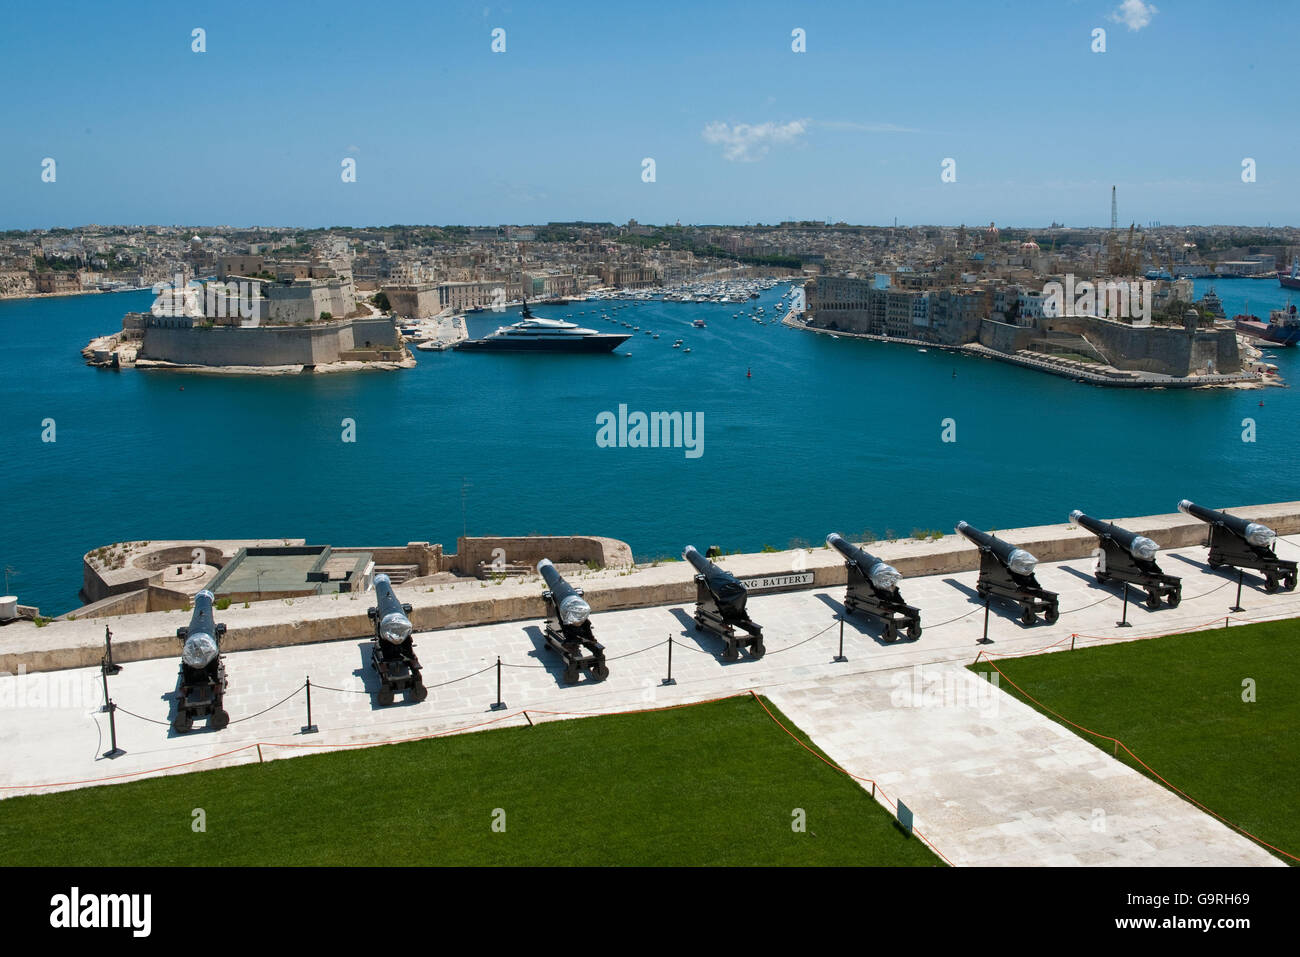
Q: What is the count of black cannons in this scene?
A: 8